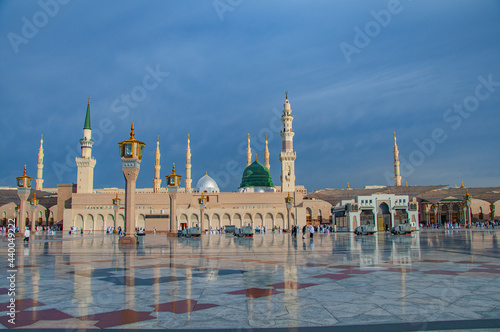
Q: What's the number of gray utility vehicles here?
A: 4